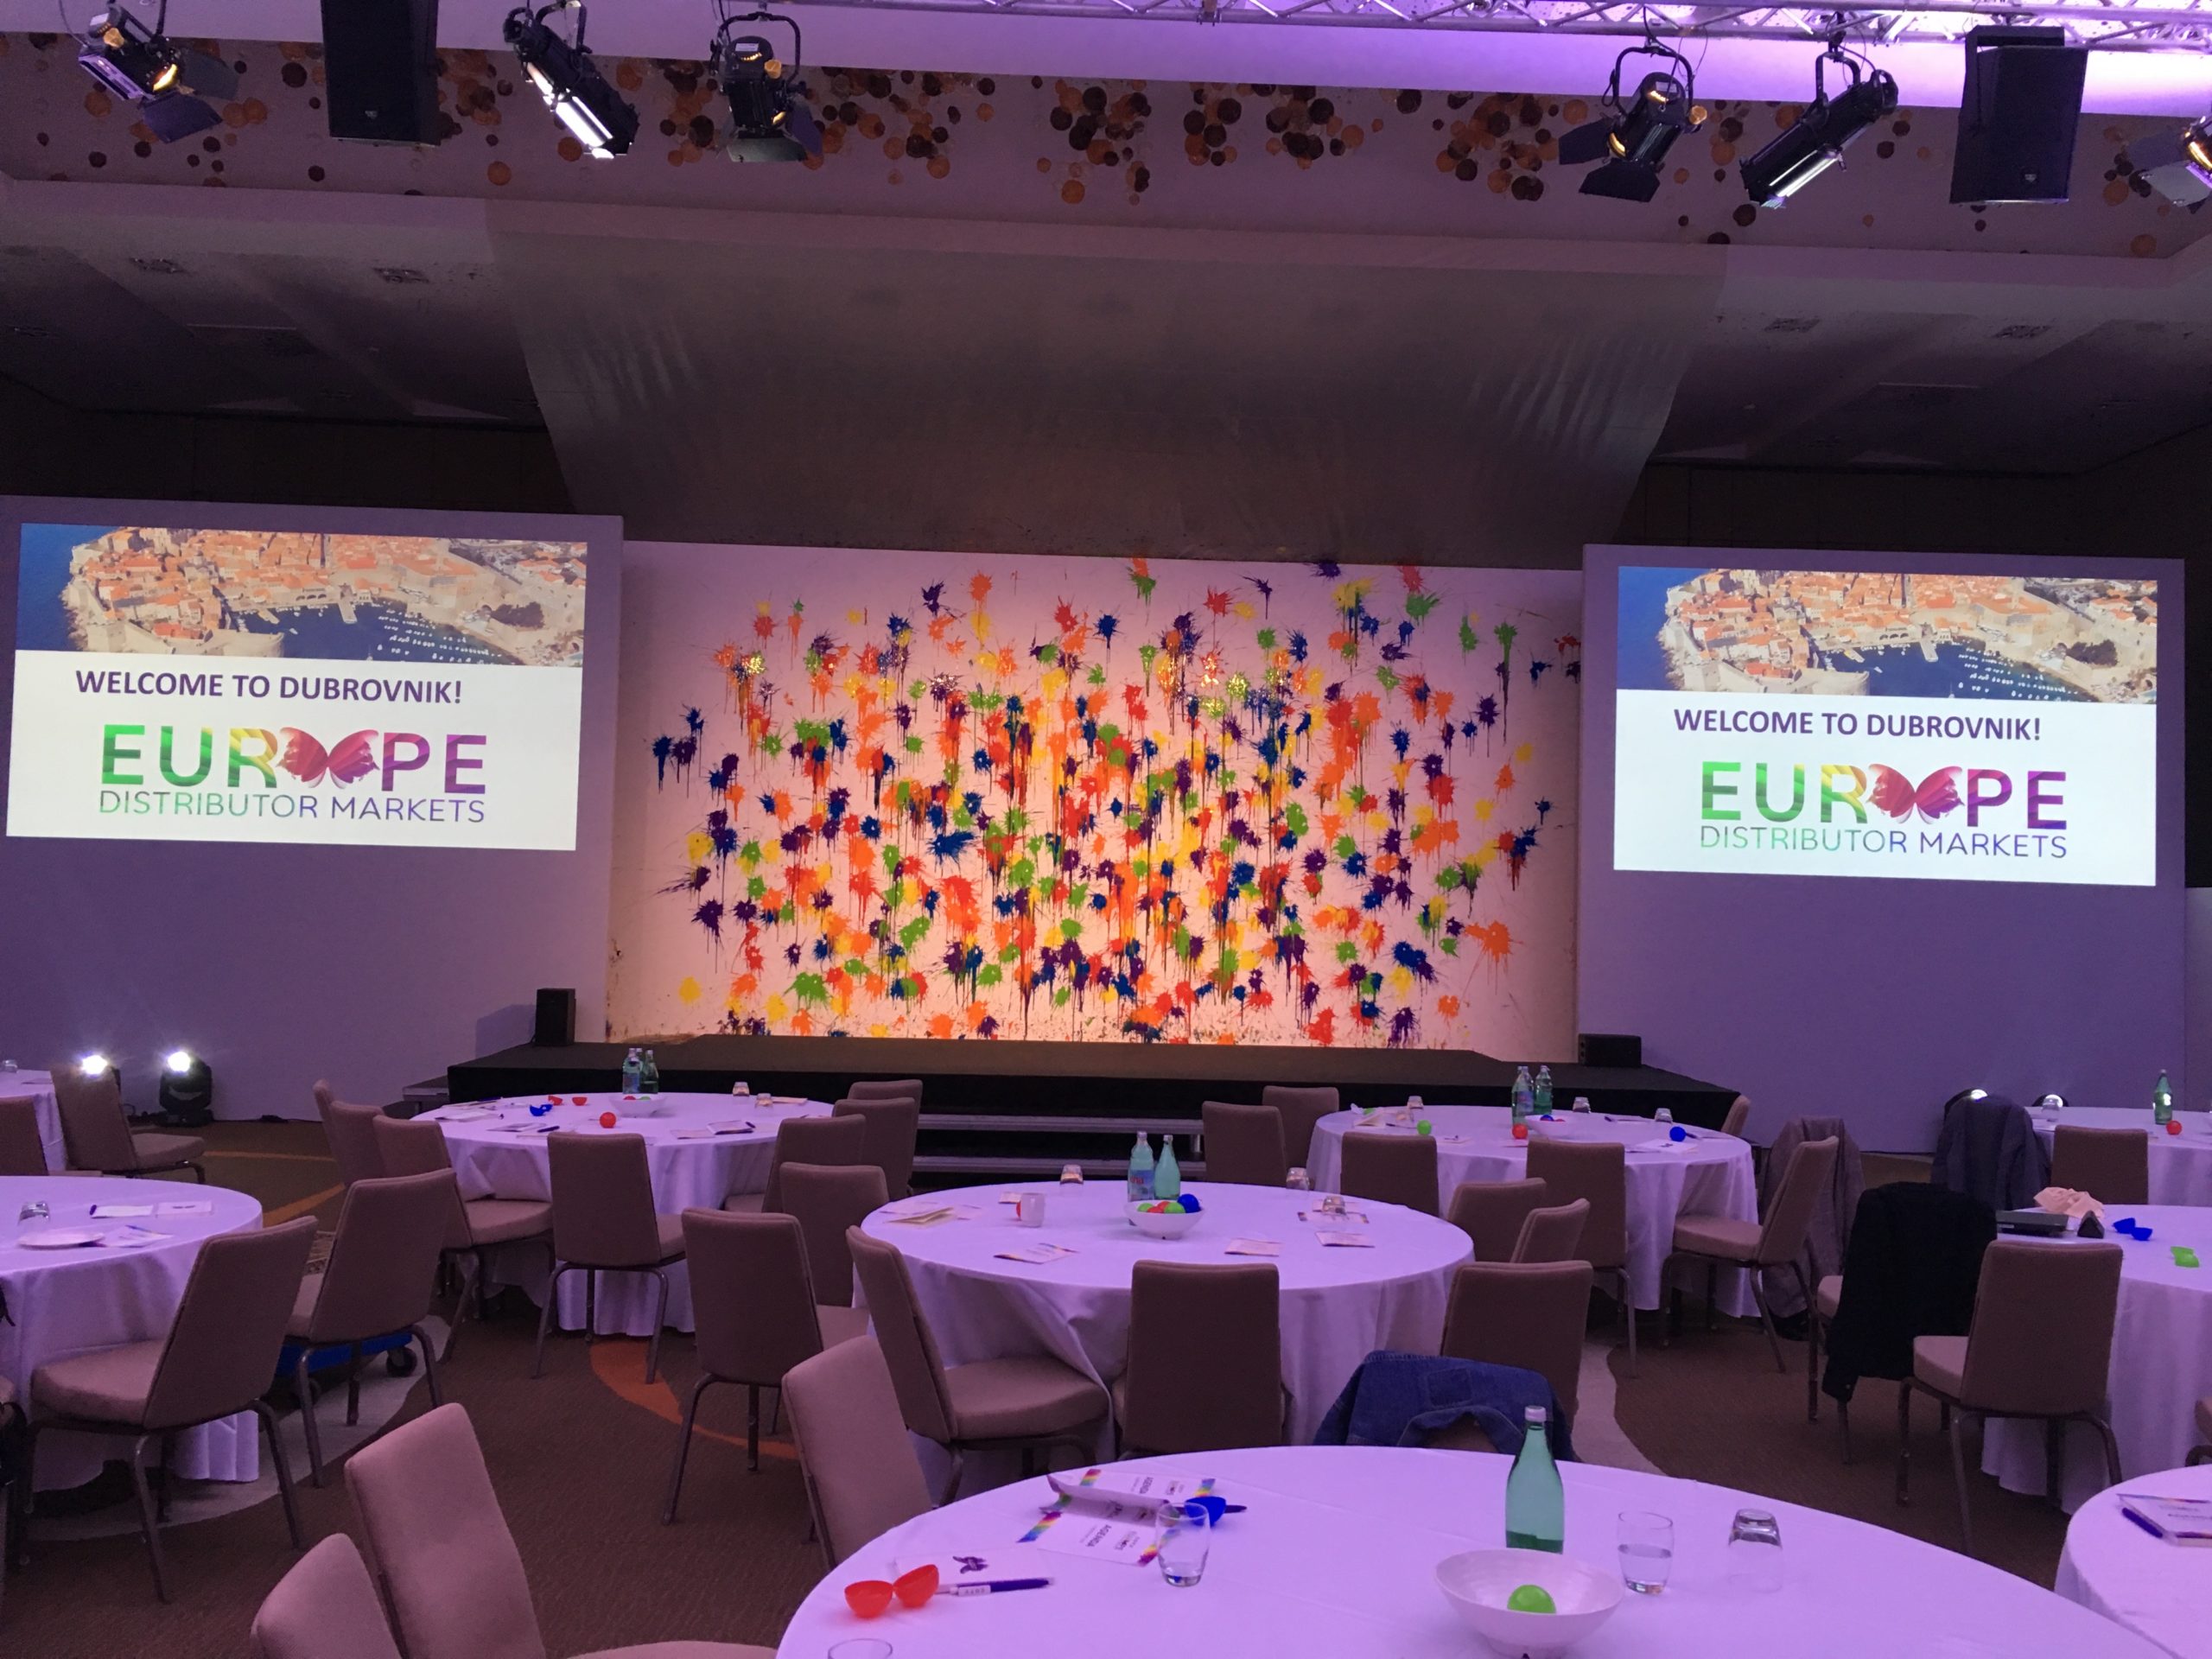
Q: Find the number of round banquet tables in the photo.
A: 9